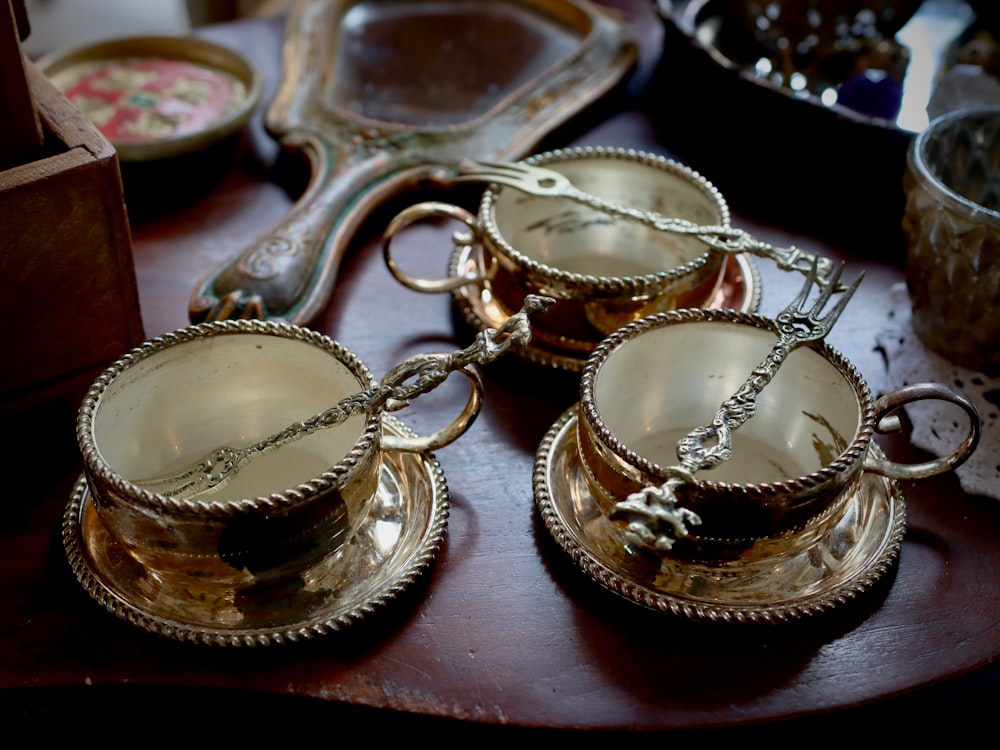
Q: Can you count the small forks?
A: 3